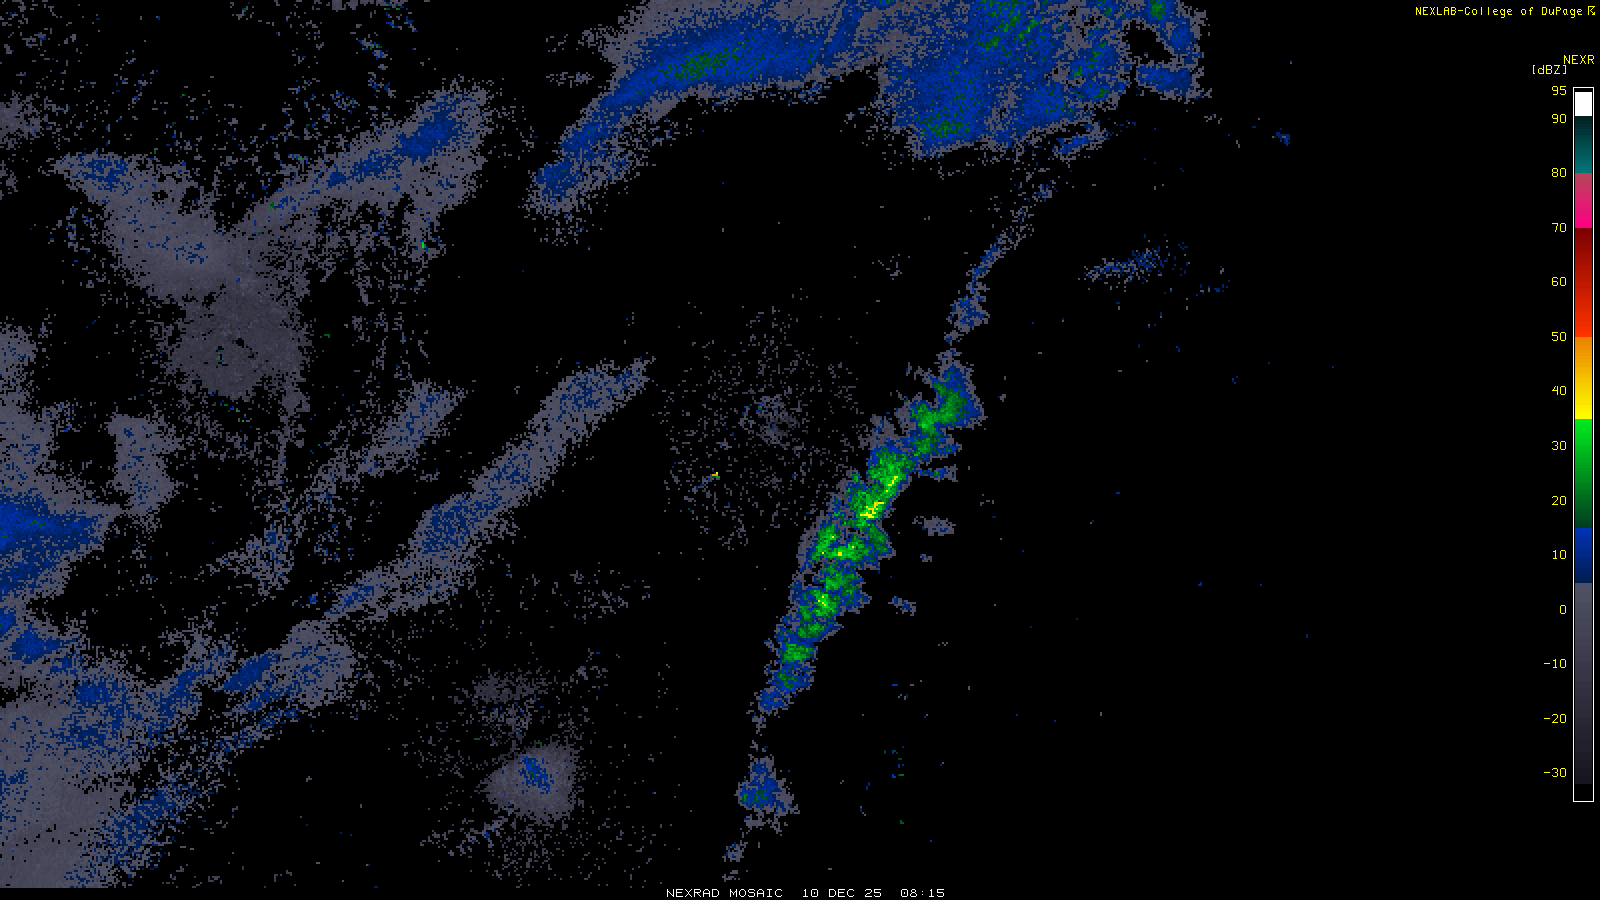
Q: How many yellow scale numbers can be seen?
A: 14